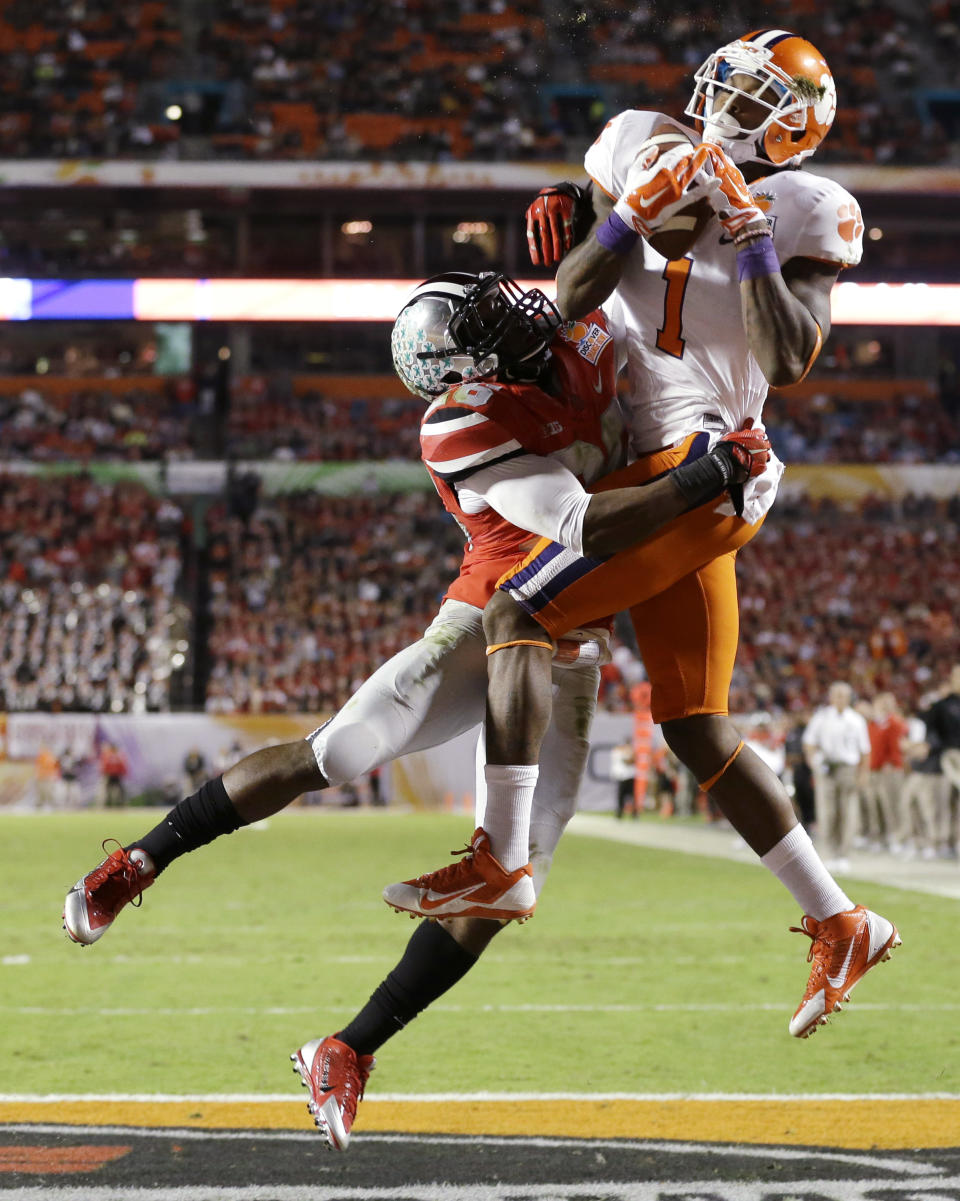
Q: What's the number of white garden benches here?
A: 0